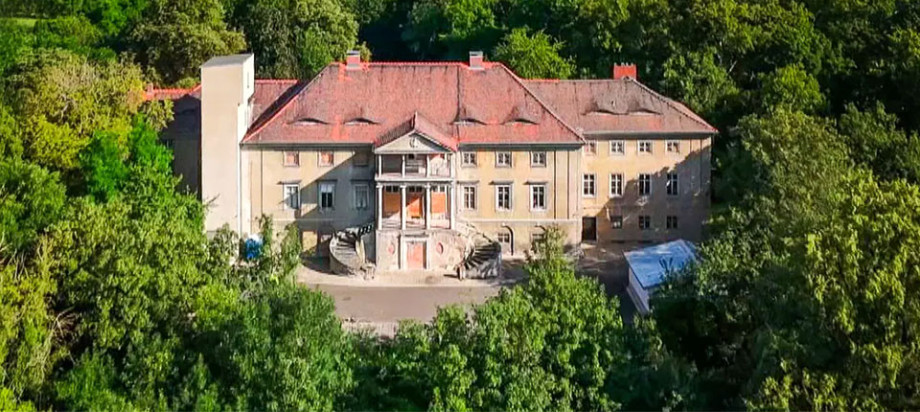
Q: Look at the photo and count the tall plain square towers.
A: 1